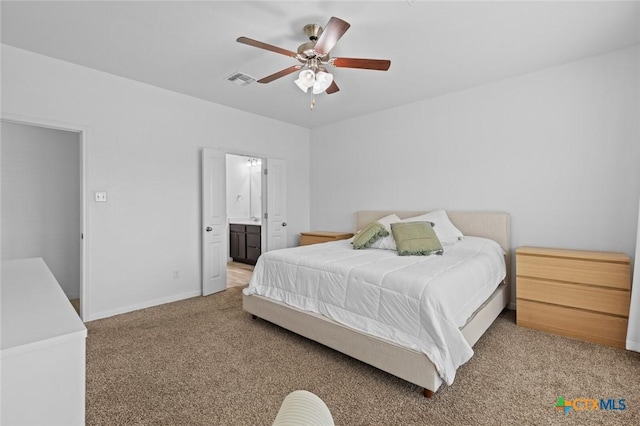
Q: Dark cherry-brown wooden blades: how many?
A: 5